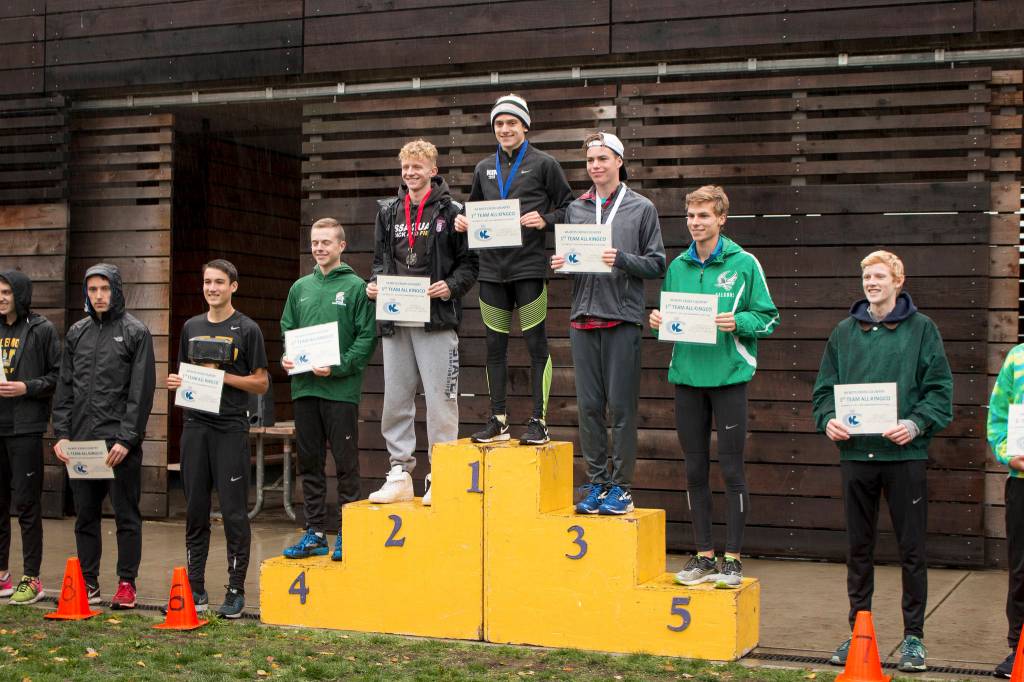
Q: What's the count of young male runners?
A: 10